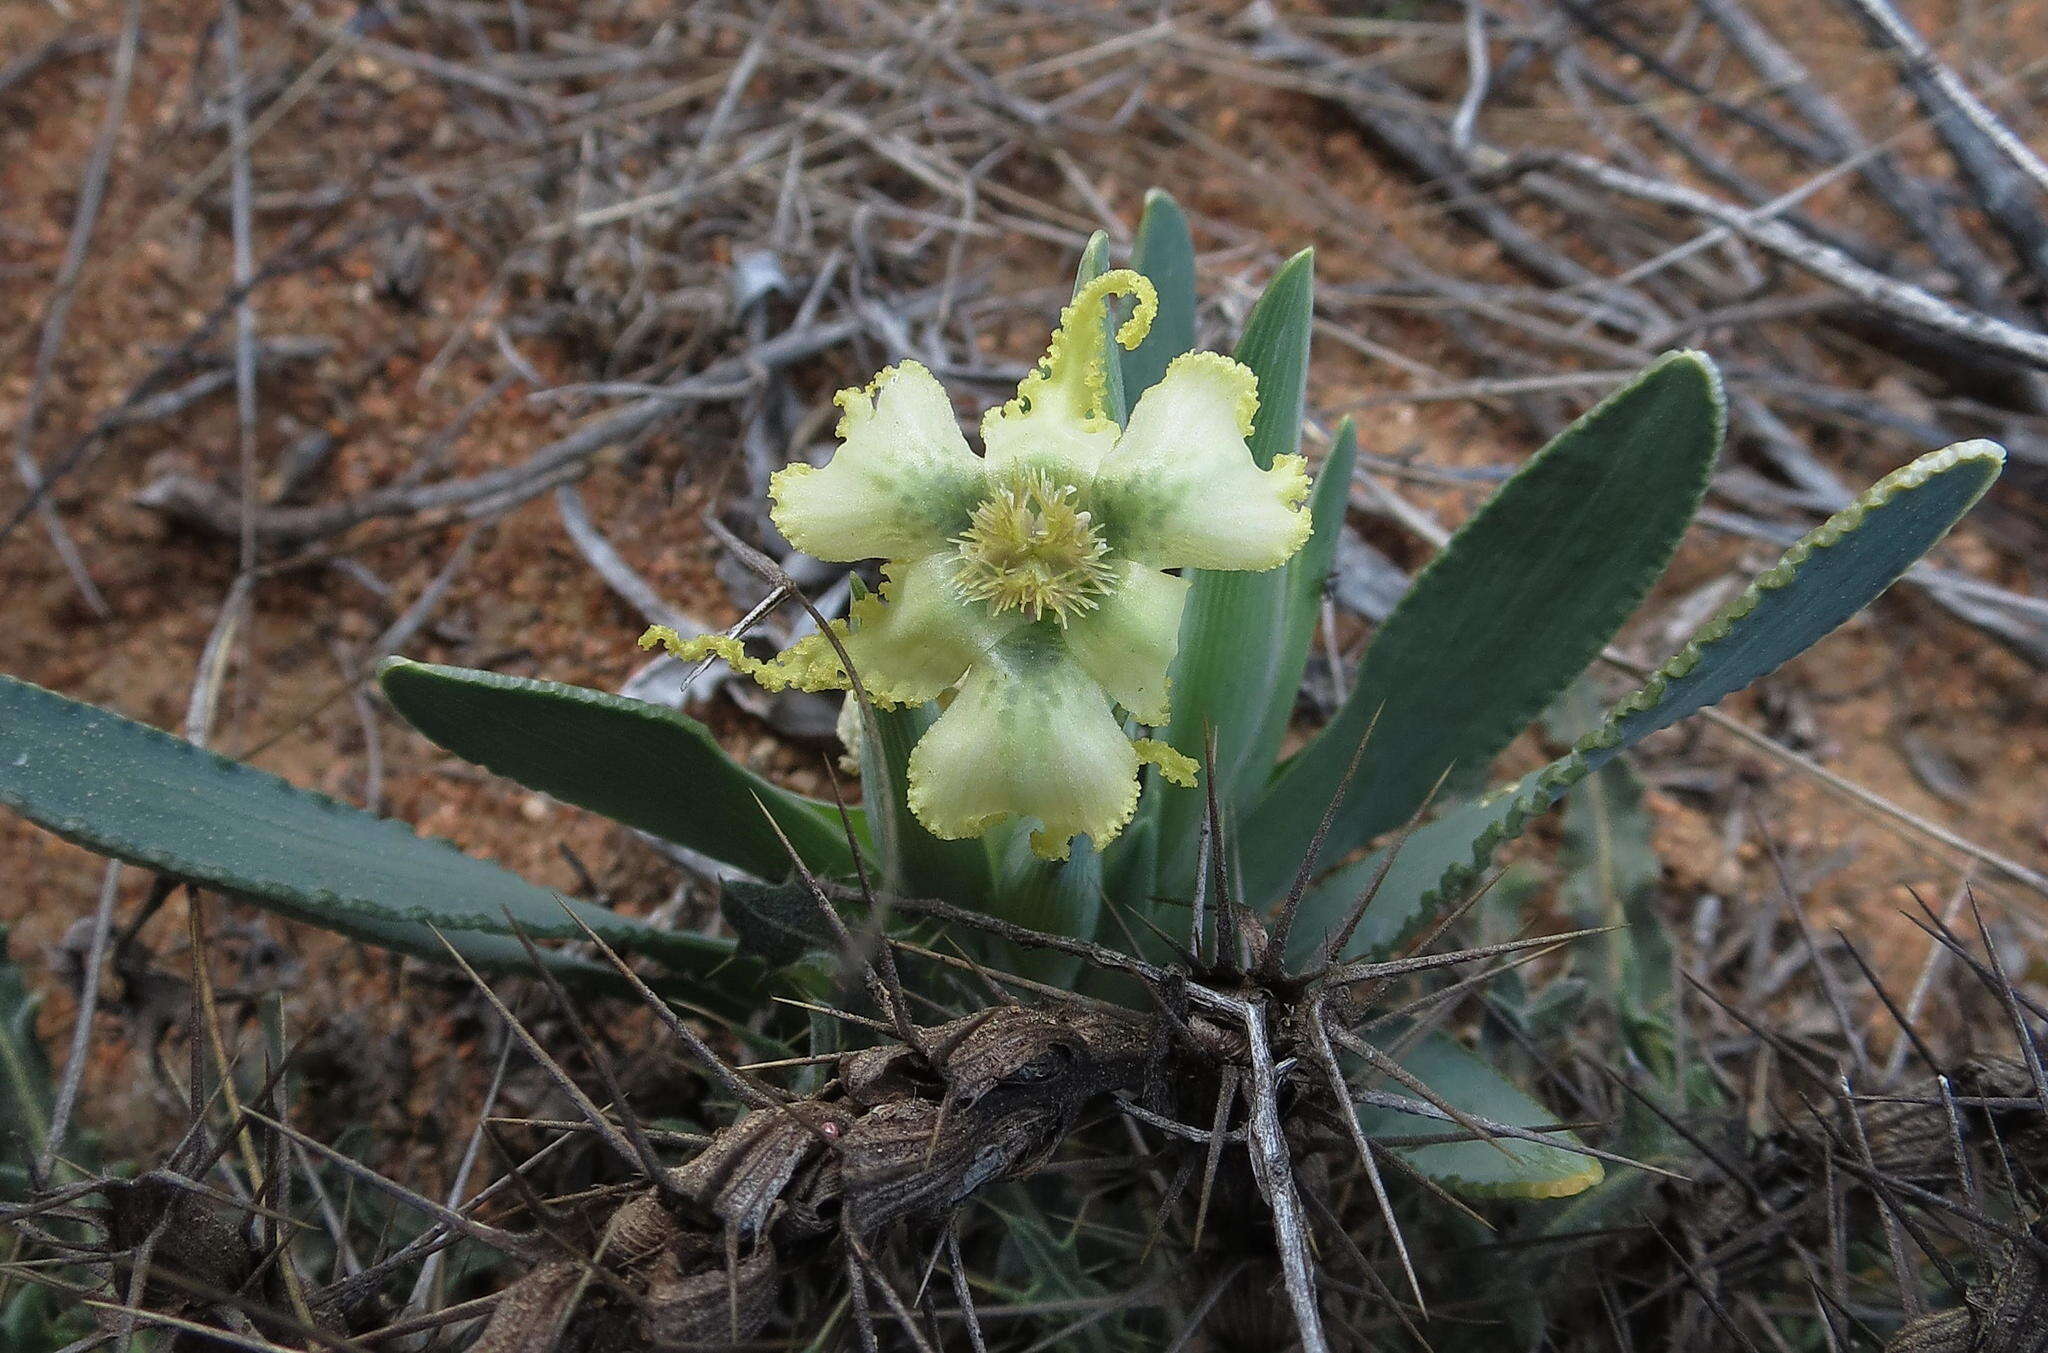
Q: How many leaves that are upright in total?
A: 4